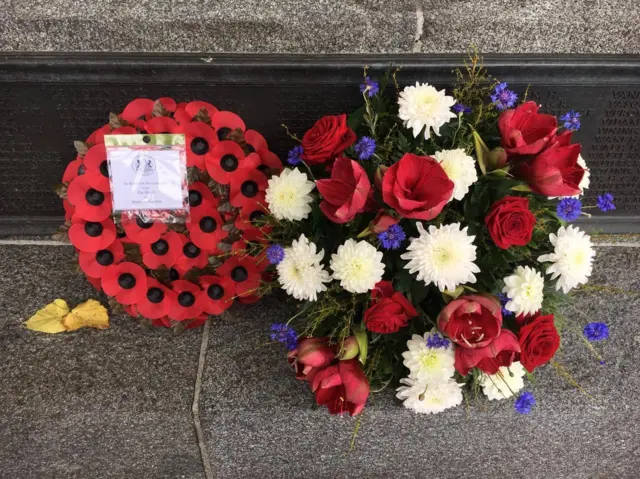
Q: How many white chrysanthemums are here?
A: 12